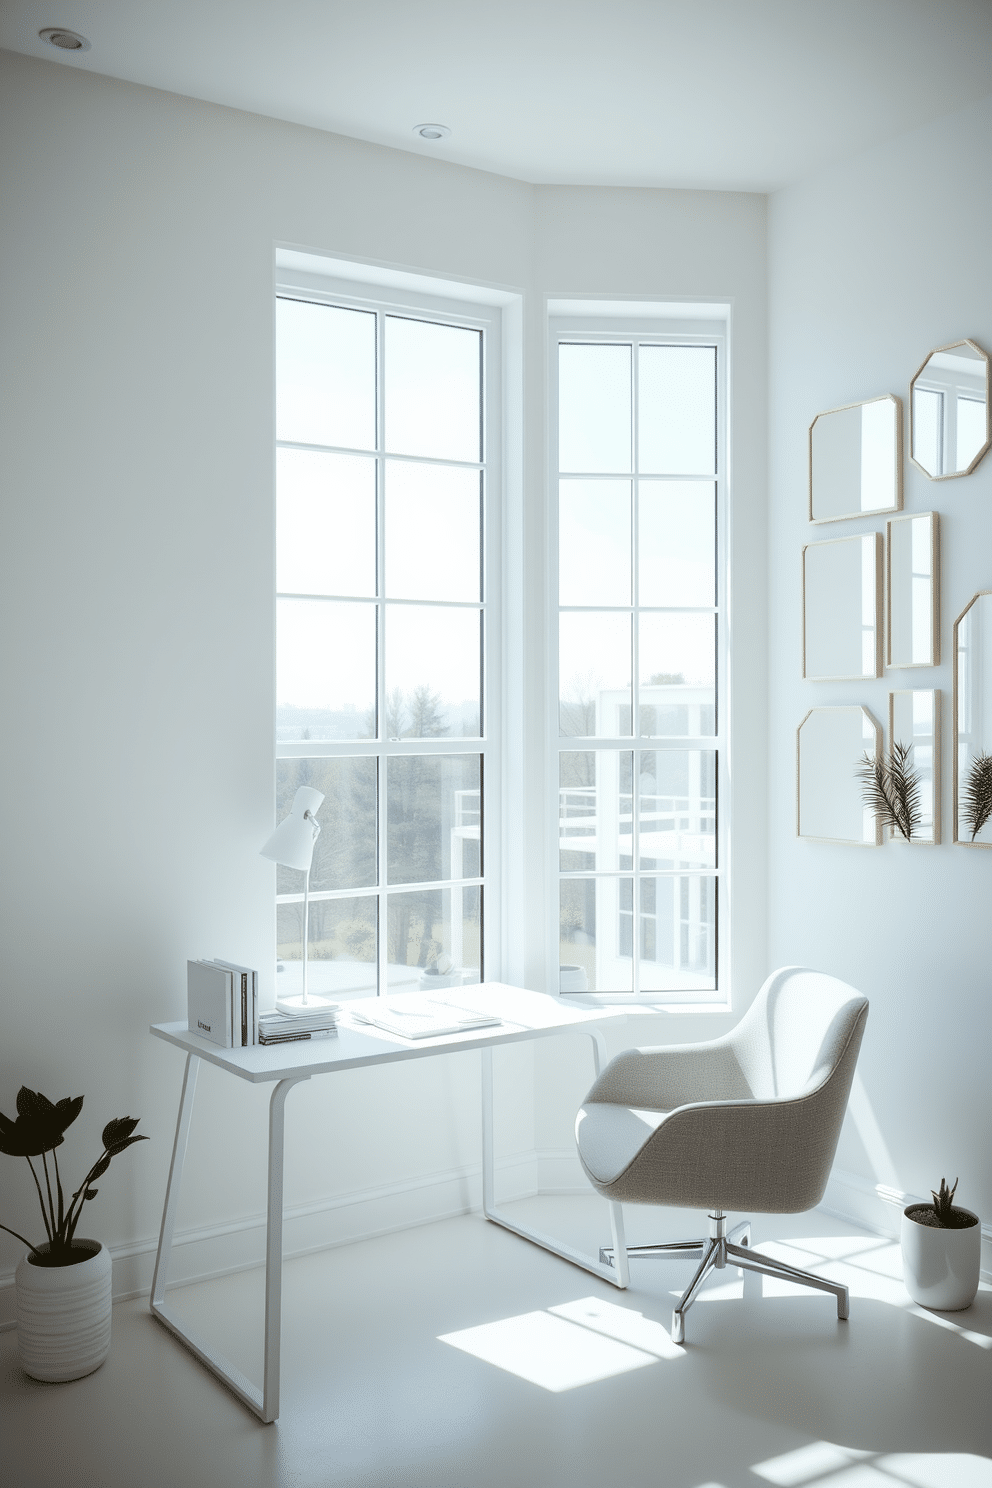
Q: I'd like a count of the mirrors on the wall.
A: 7